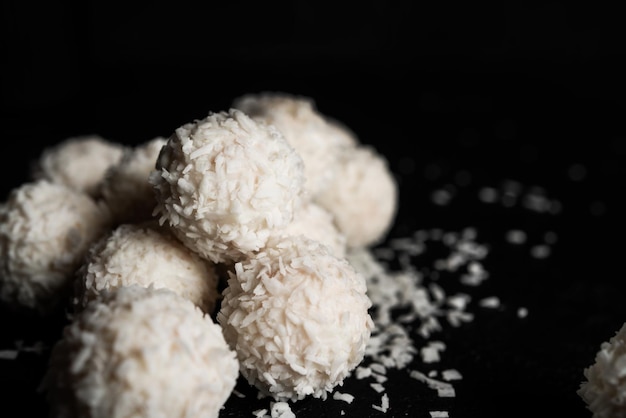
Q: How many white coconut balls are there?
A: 11